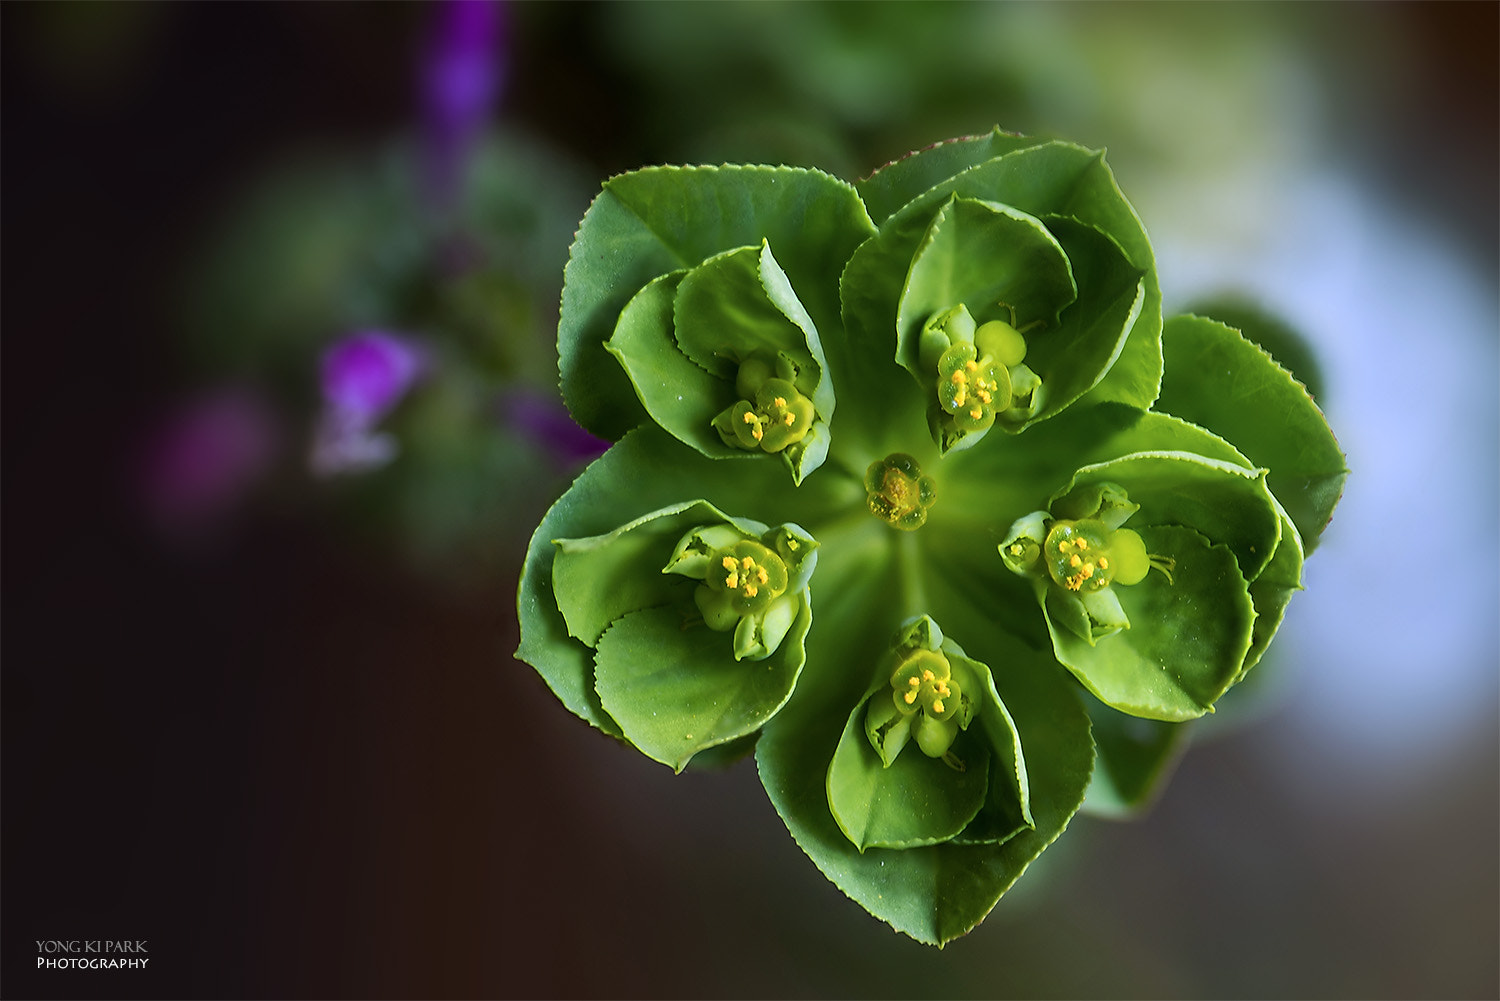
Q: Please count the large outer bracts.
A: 5